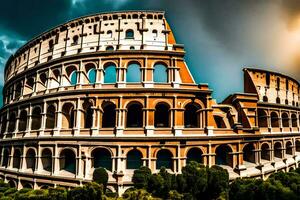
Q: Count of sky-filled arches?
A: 5